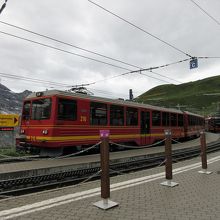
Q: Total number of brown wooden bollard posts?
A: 3